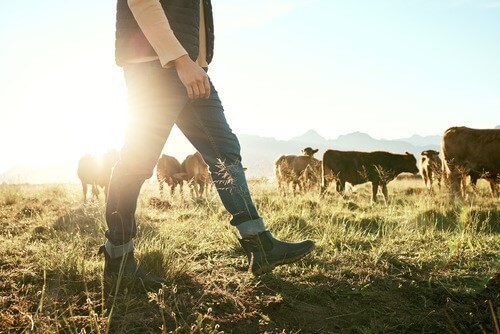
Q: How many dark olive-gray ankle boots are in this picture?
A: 2